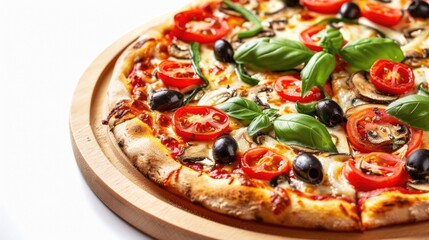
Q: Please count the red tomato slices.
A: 11